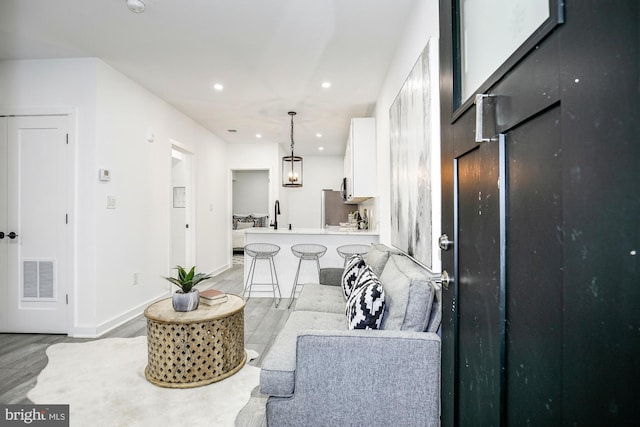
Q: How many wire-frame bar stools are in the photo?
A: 3